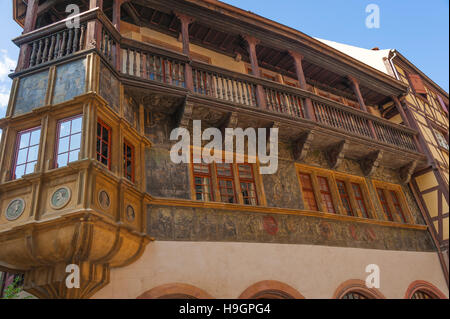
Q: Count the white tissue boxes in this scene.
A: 0